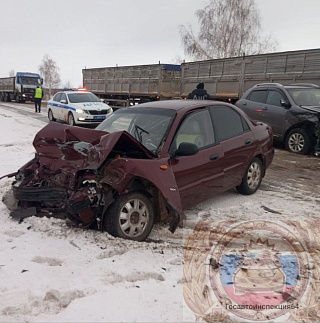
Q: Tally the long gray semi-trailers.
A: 2